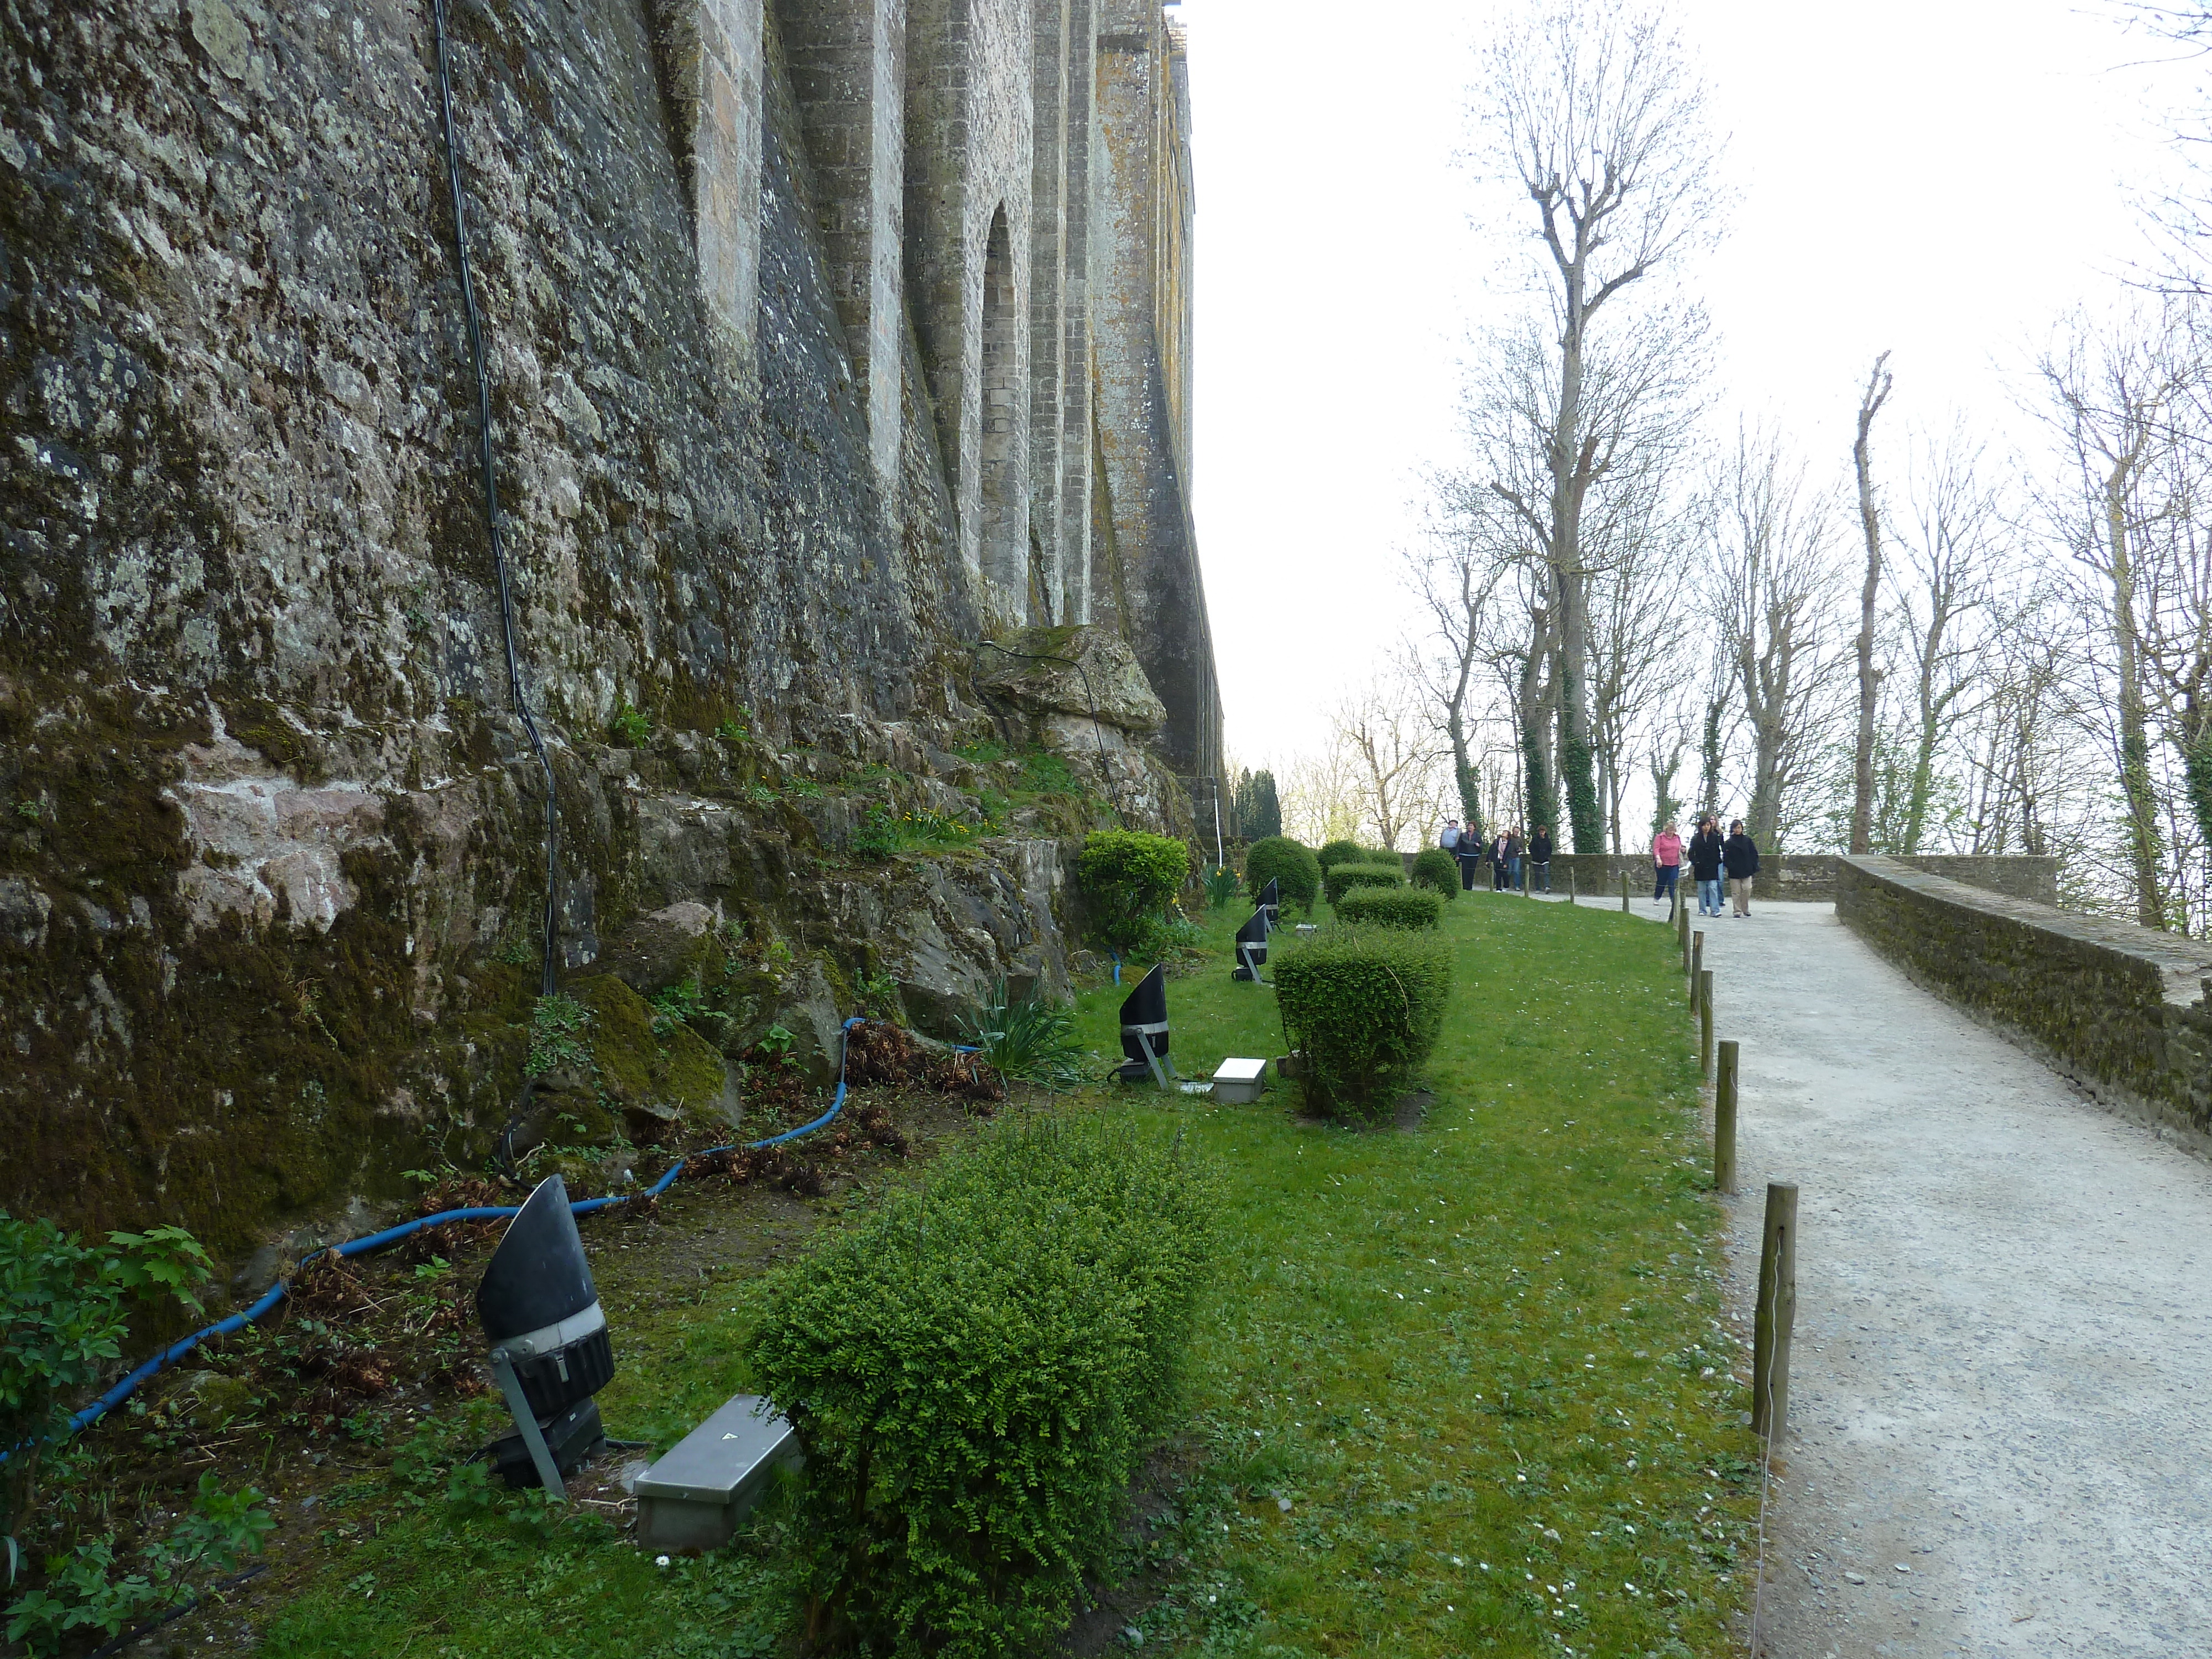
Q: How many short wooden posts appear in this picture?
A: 12